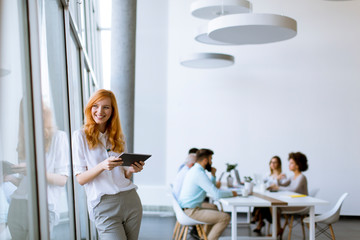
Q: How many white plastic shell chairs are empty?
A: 1